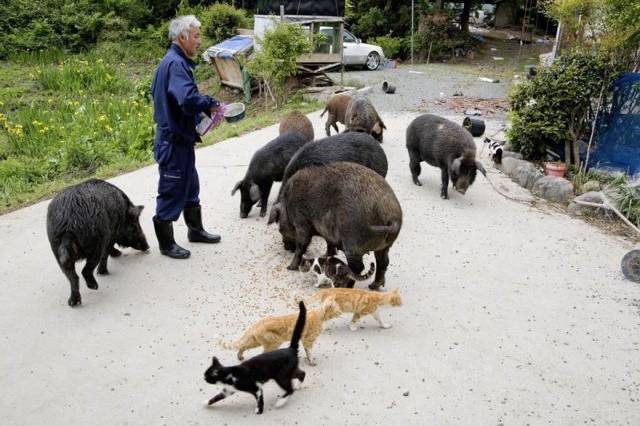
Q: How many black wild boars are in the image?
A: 5